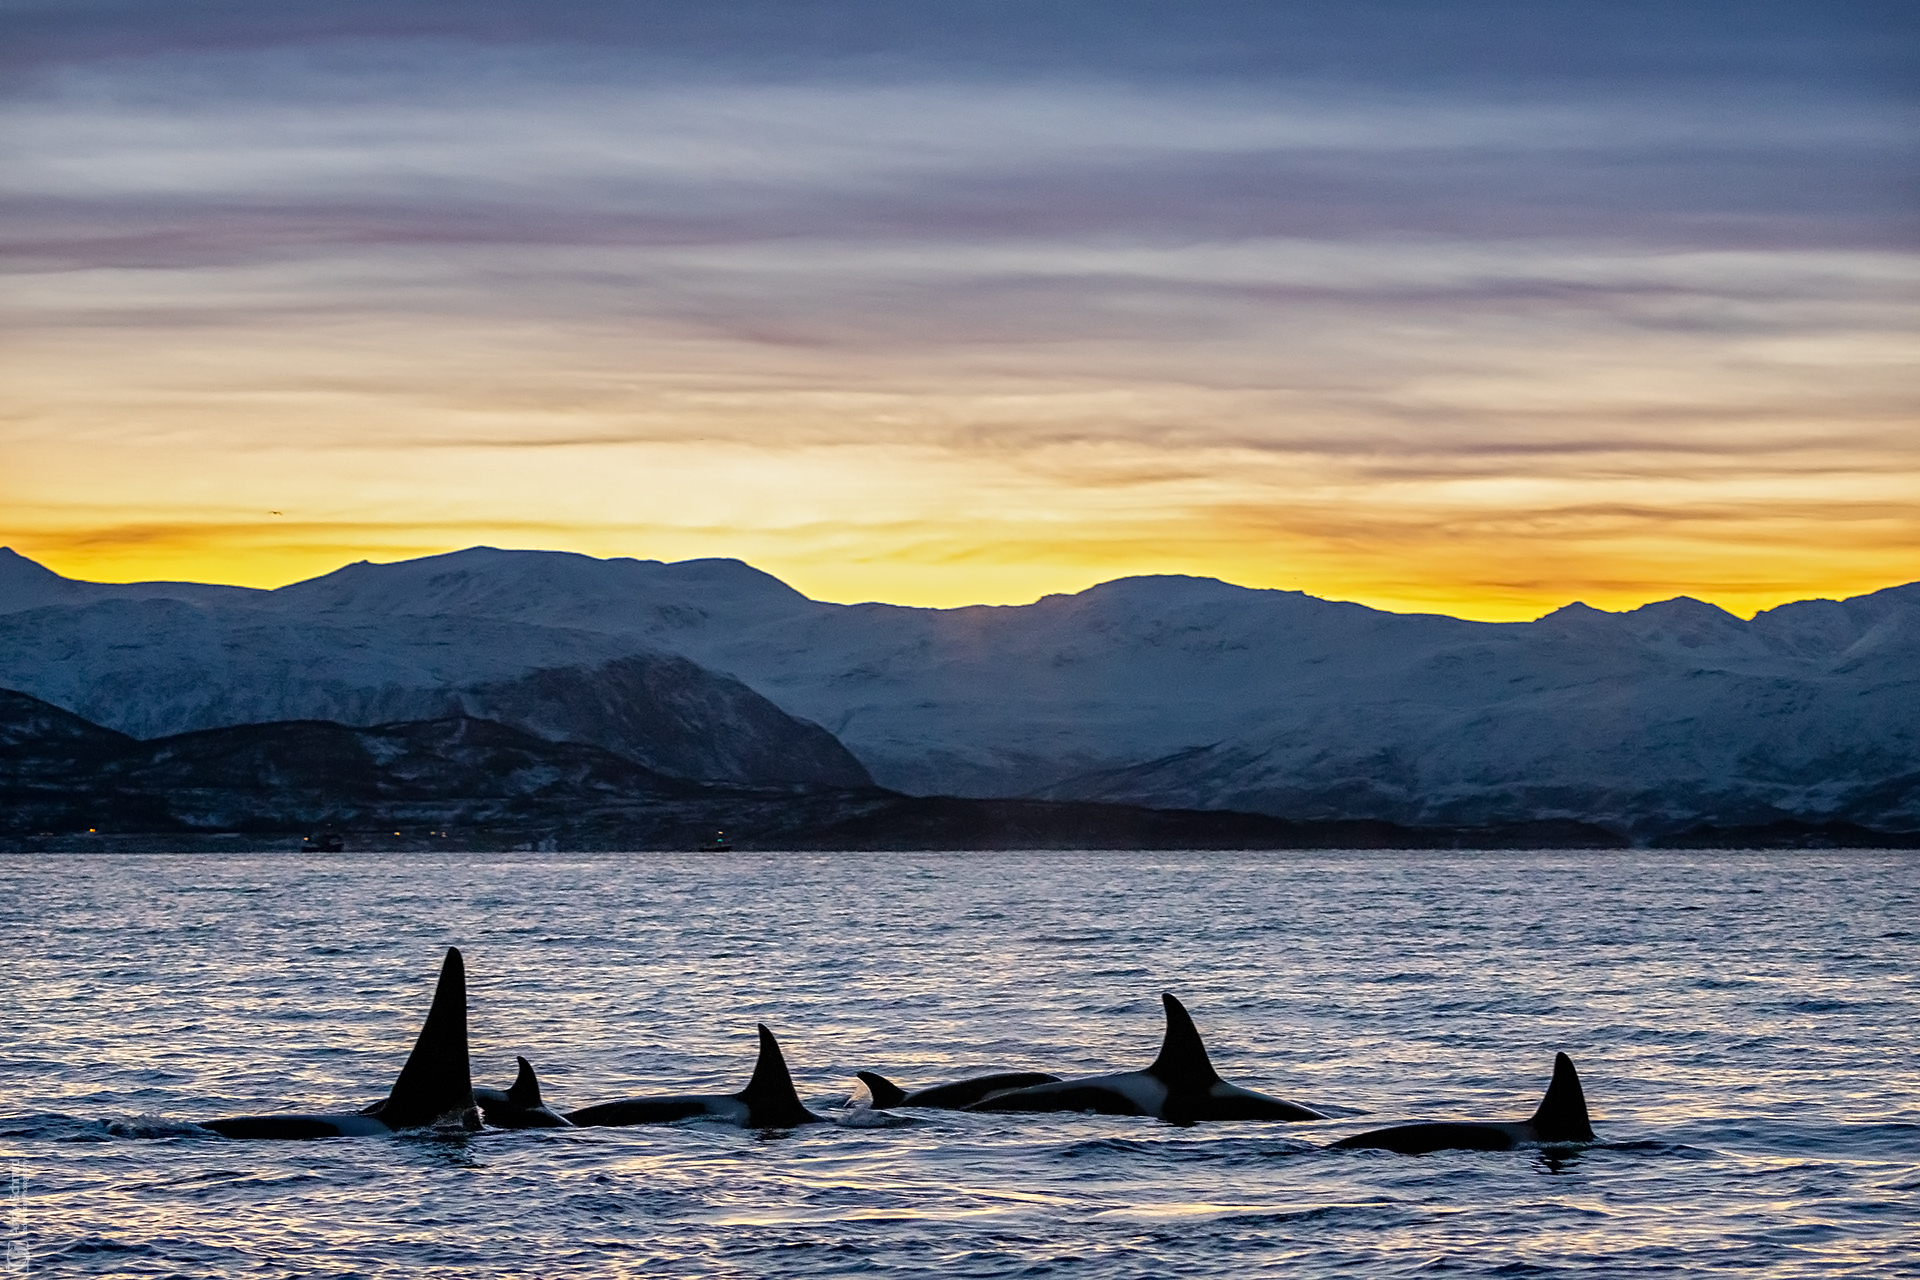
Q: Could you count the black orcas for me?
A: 6